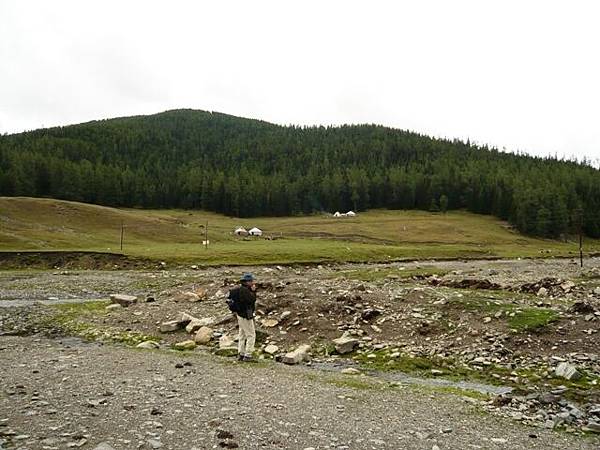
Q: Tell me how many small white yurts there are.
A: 4